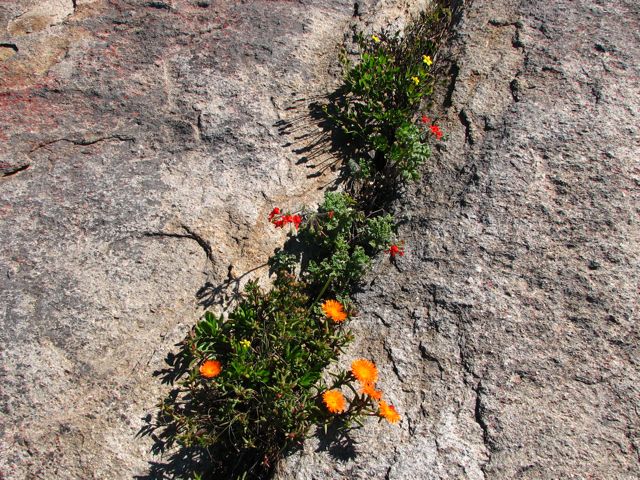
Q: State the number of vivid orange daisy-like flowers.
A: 6